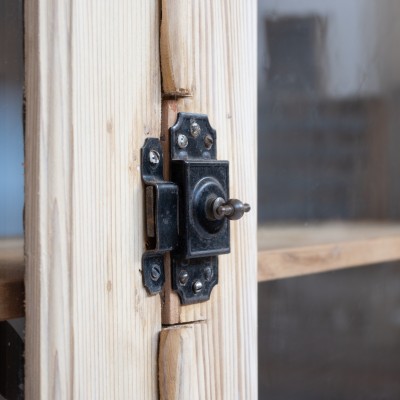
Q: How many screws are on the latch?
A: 8